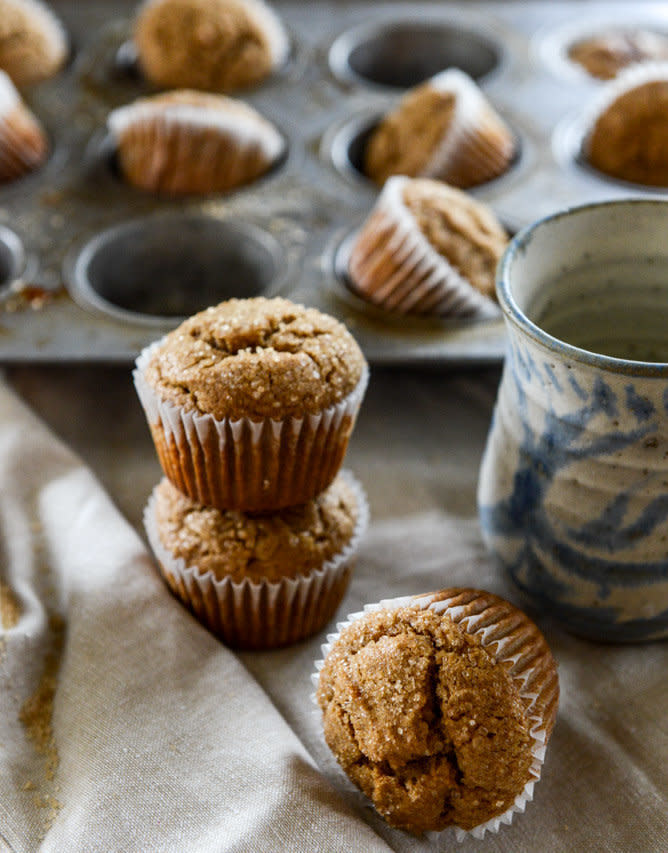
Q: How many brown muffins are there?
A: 11